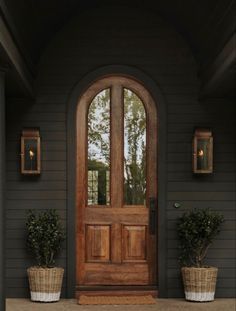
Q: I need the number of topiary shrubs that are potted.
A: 2